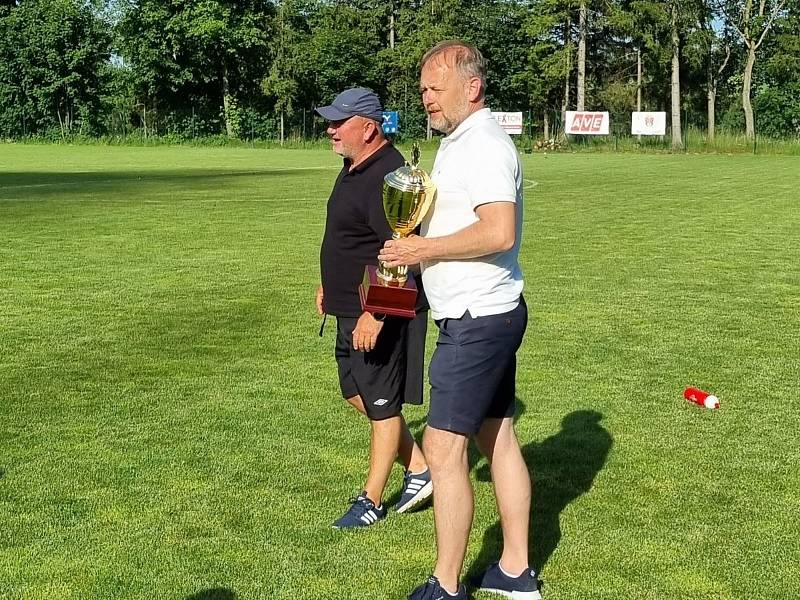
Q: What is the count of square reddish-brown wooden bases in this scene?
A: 1